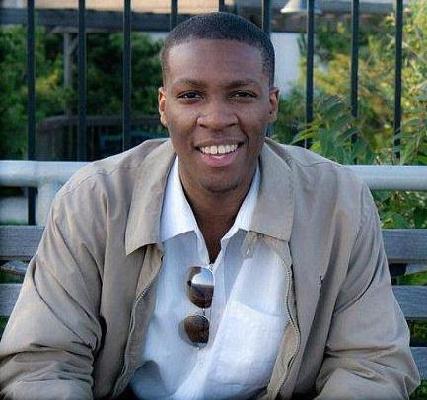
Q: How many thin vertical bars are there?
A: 9